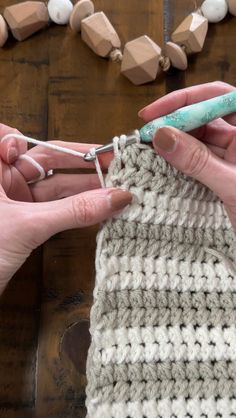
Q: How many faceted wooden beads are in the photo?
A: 4